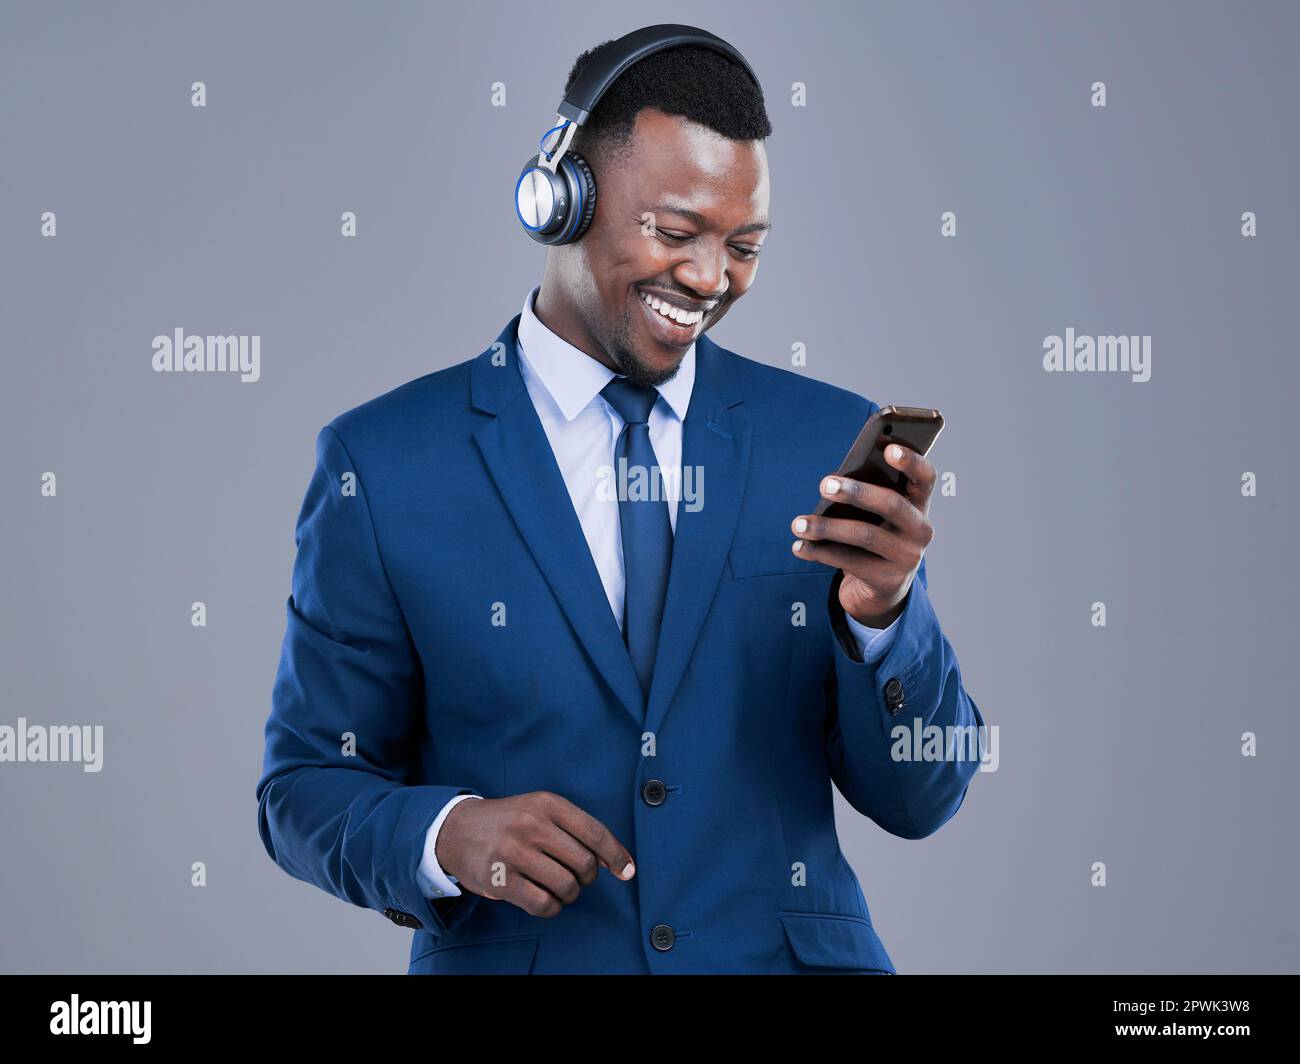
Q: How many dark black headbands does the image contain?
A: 1